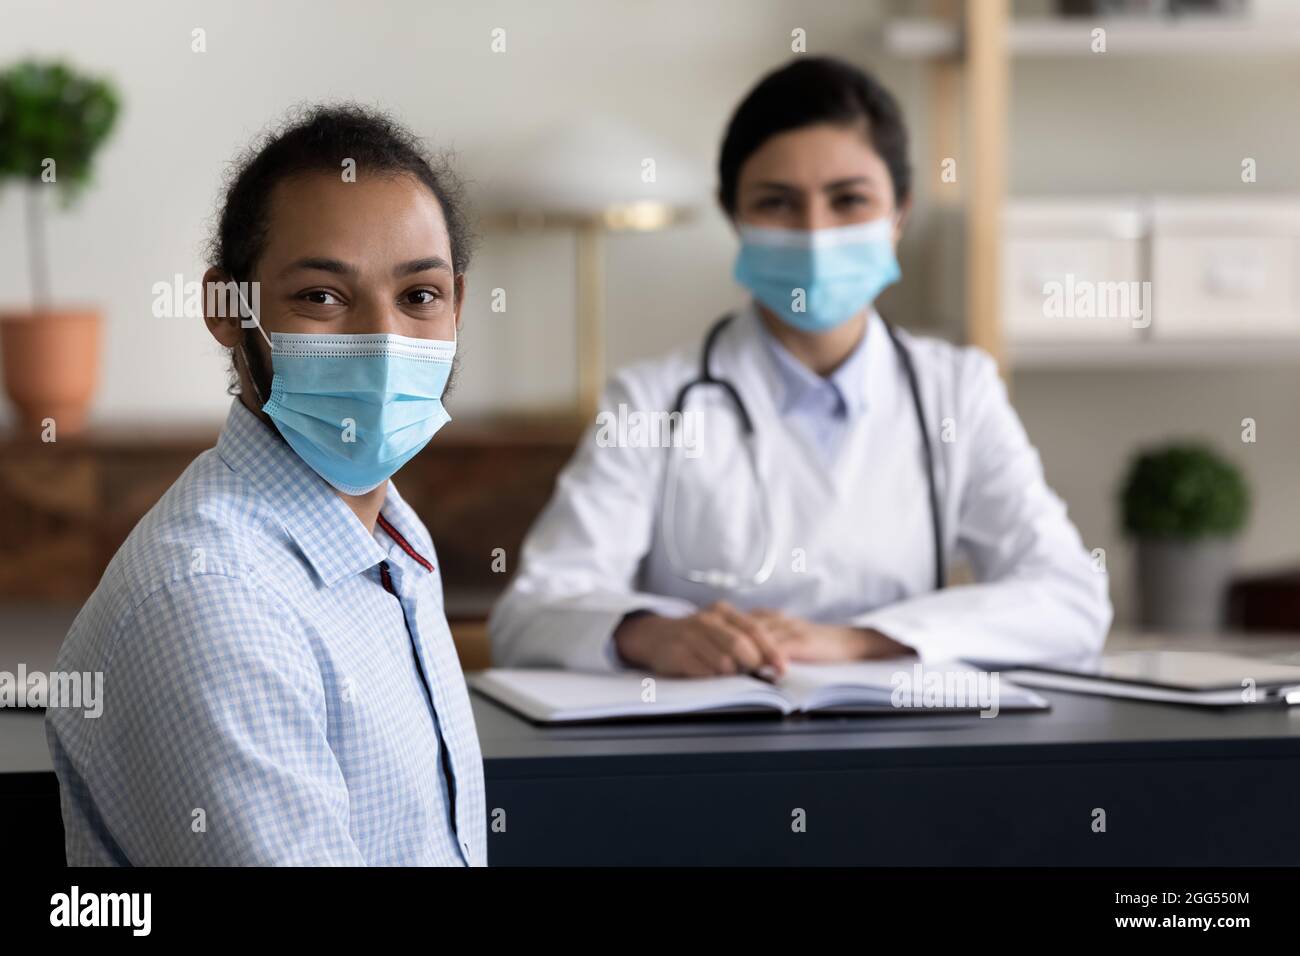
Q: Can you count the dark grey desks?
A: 1